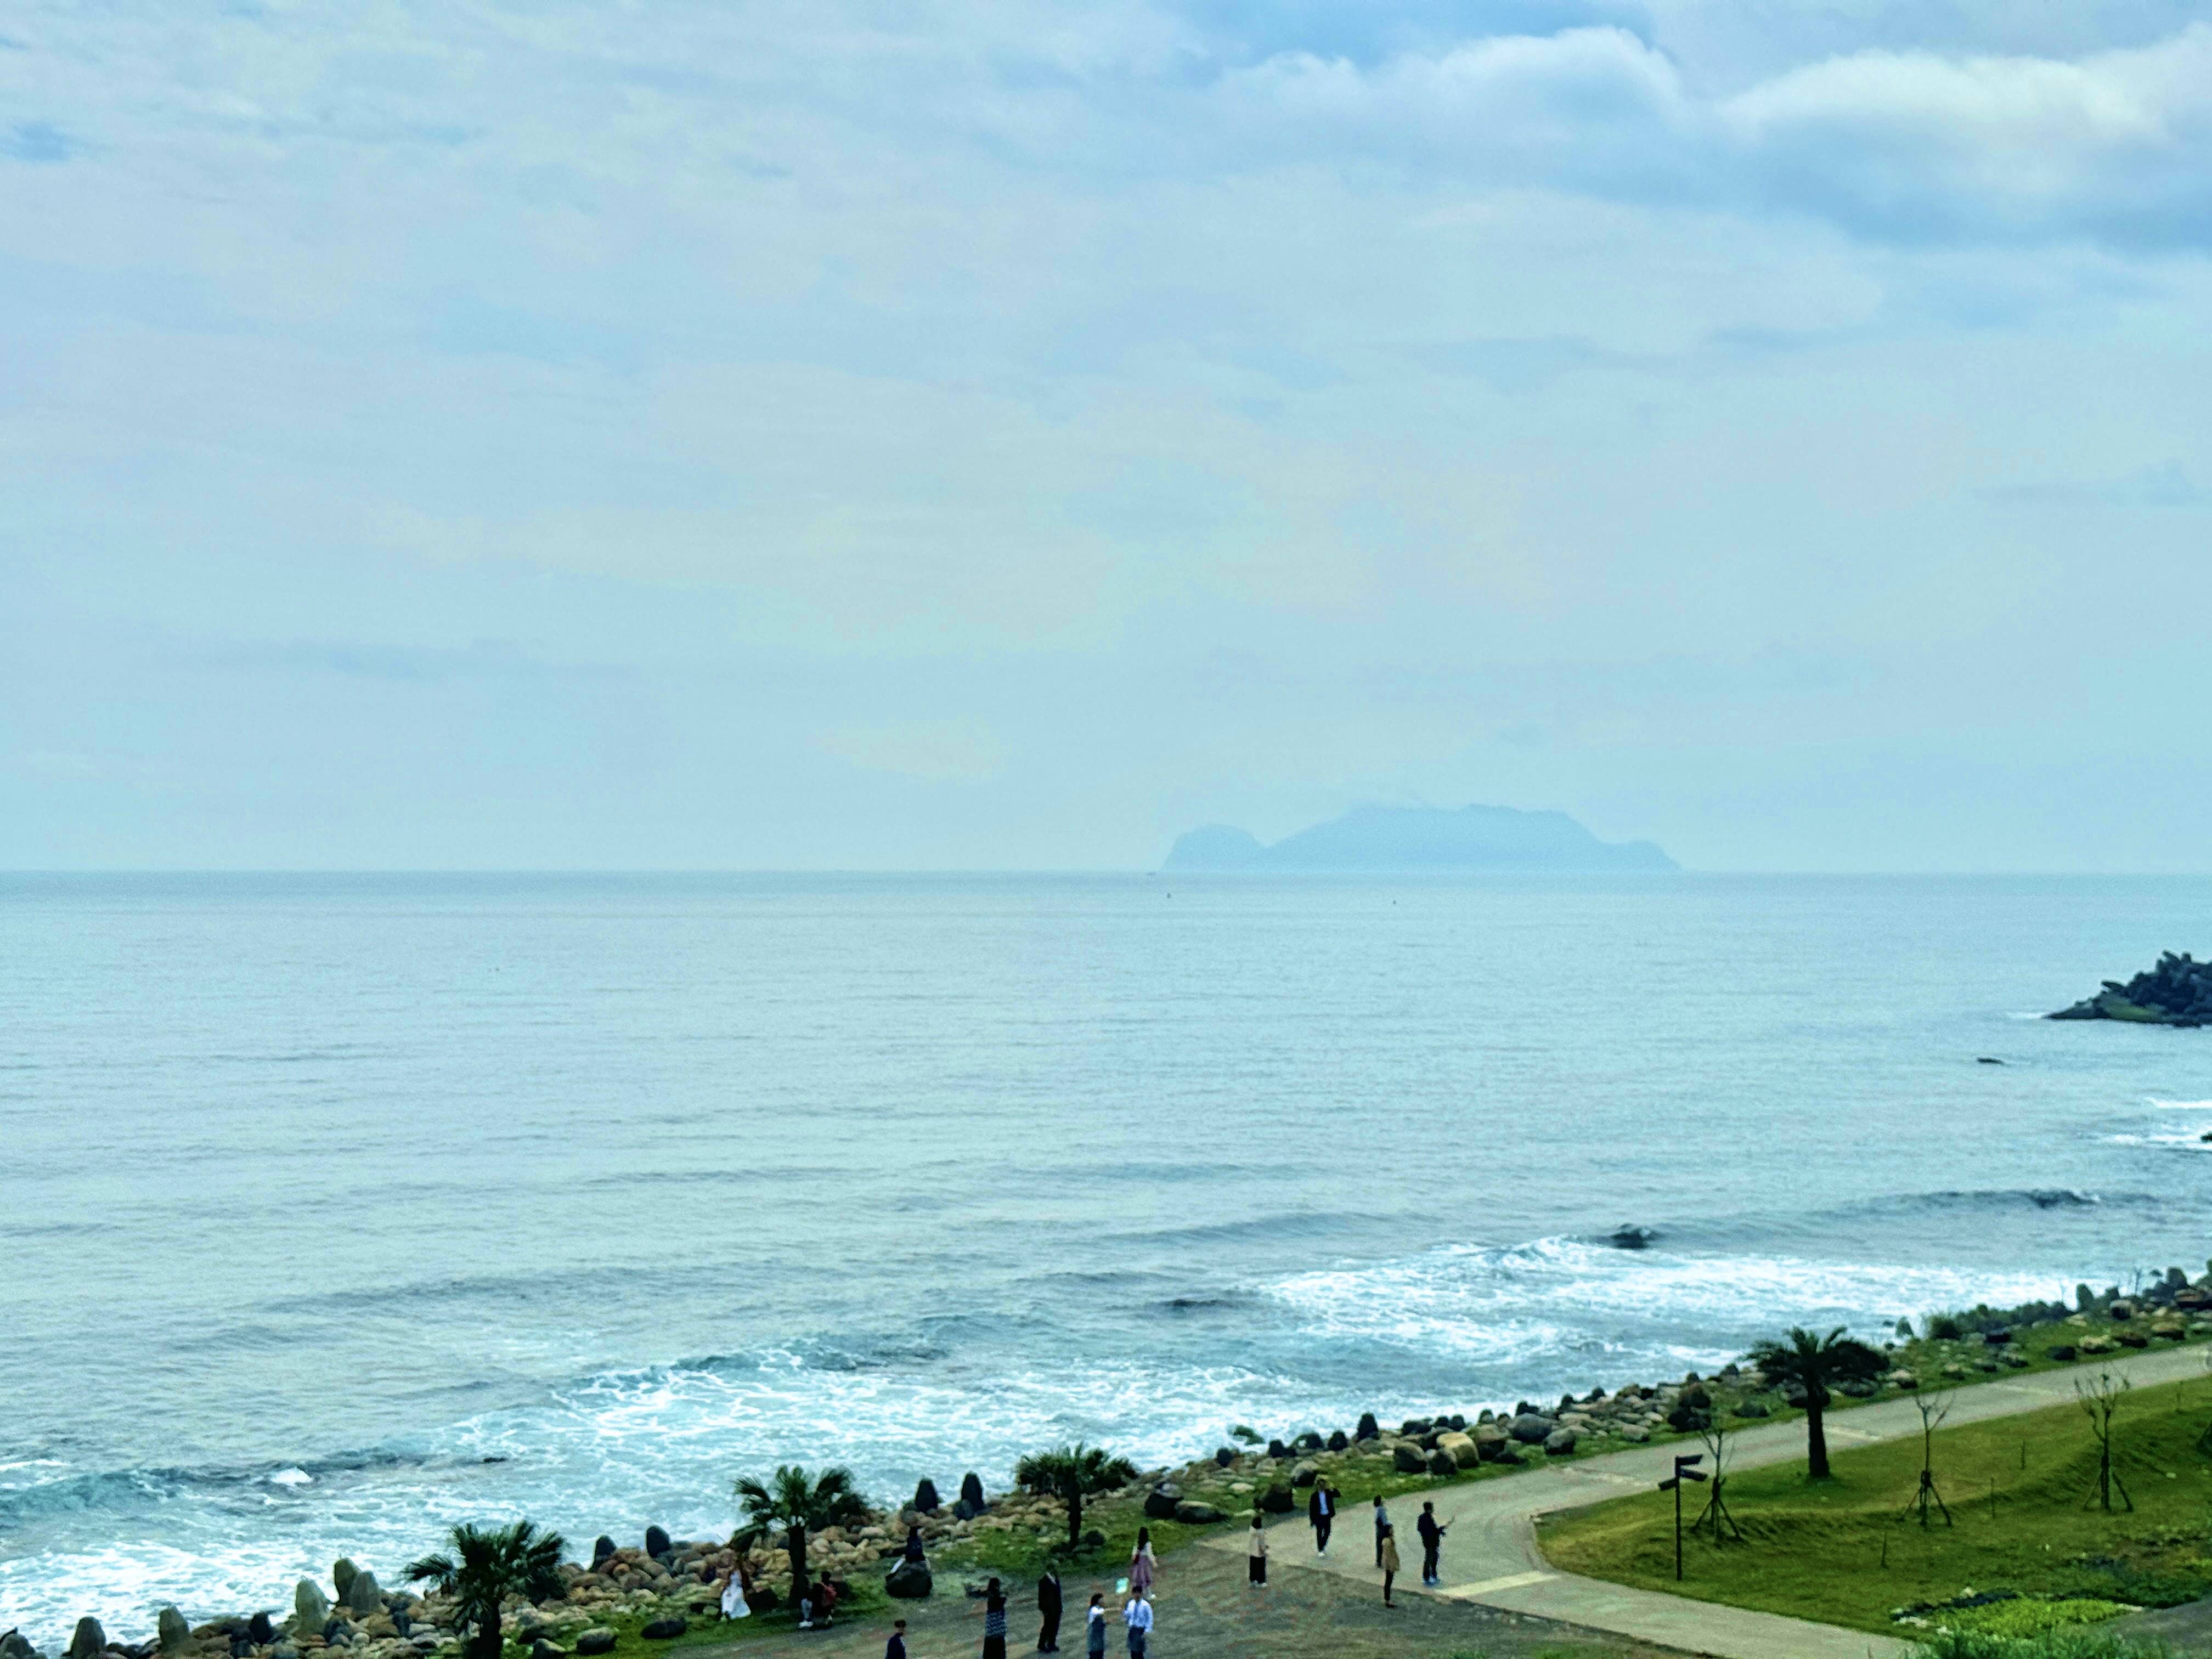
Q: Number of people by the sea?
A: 15